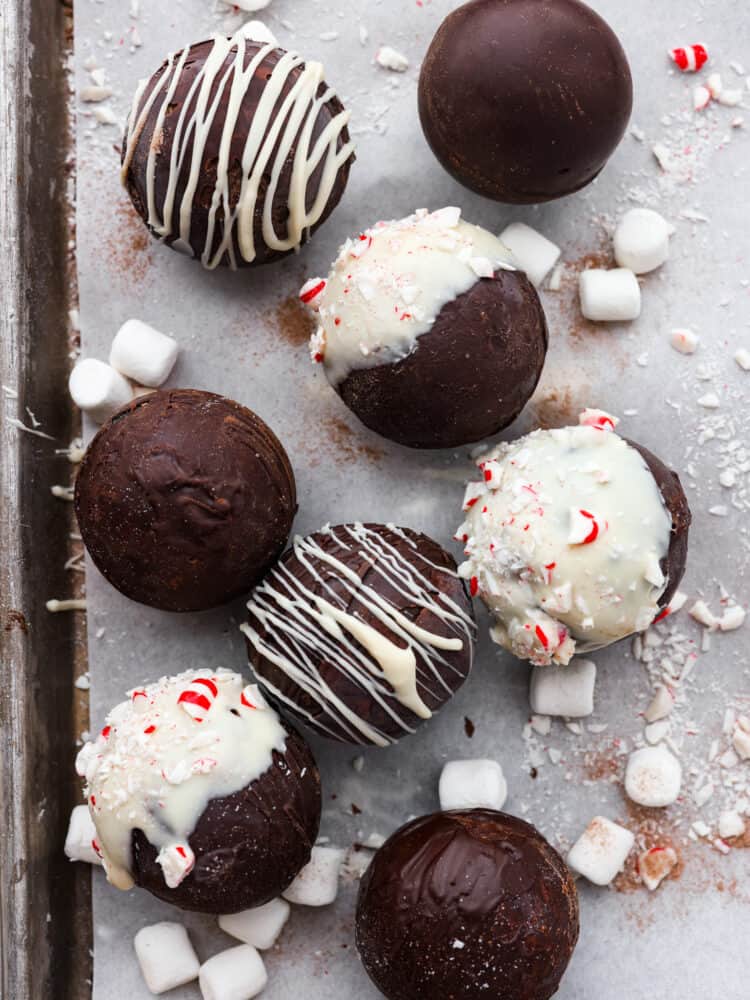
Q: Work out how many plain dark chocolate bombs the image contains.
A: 3